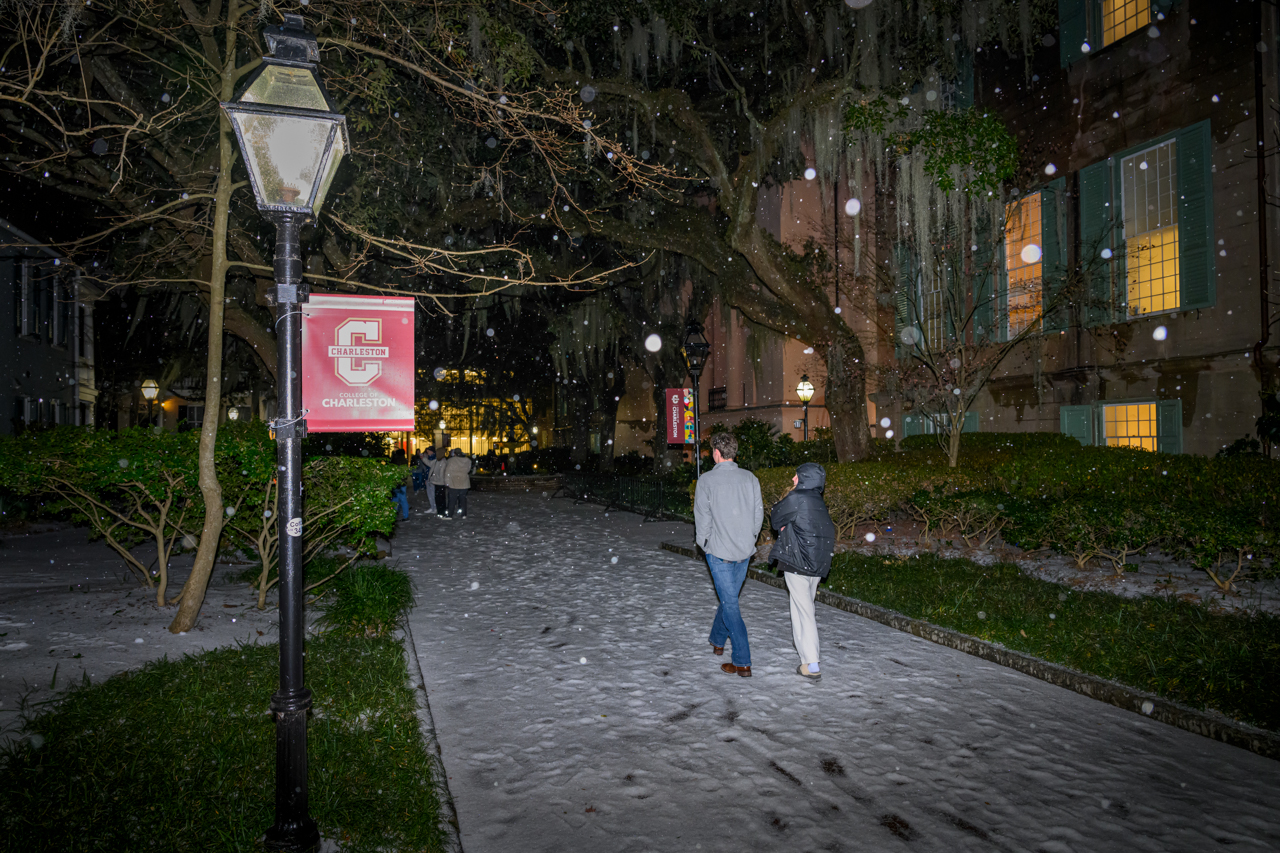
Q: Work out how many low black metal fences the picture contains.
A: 1